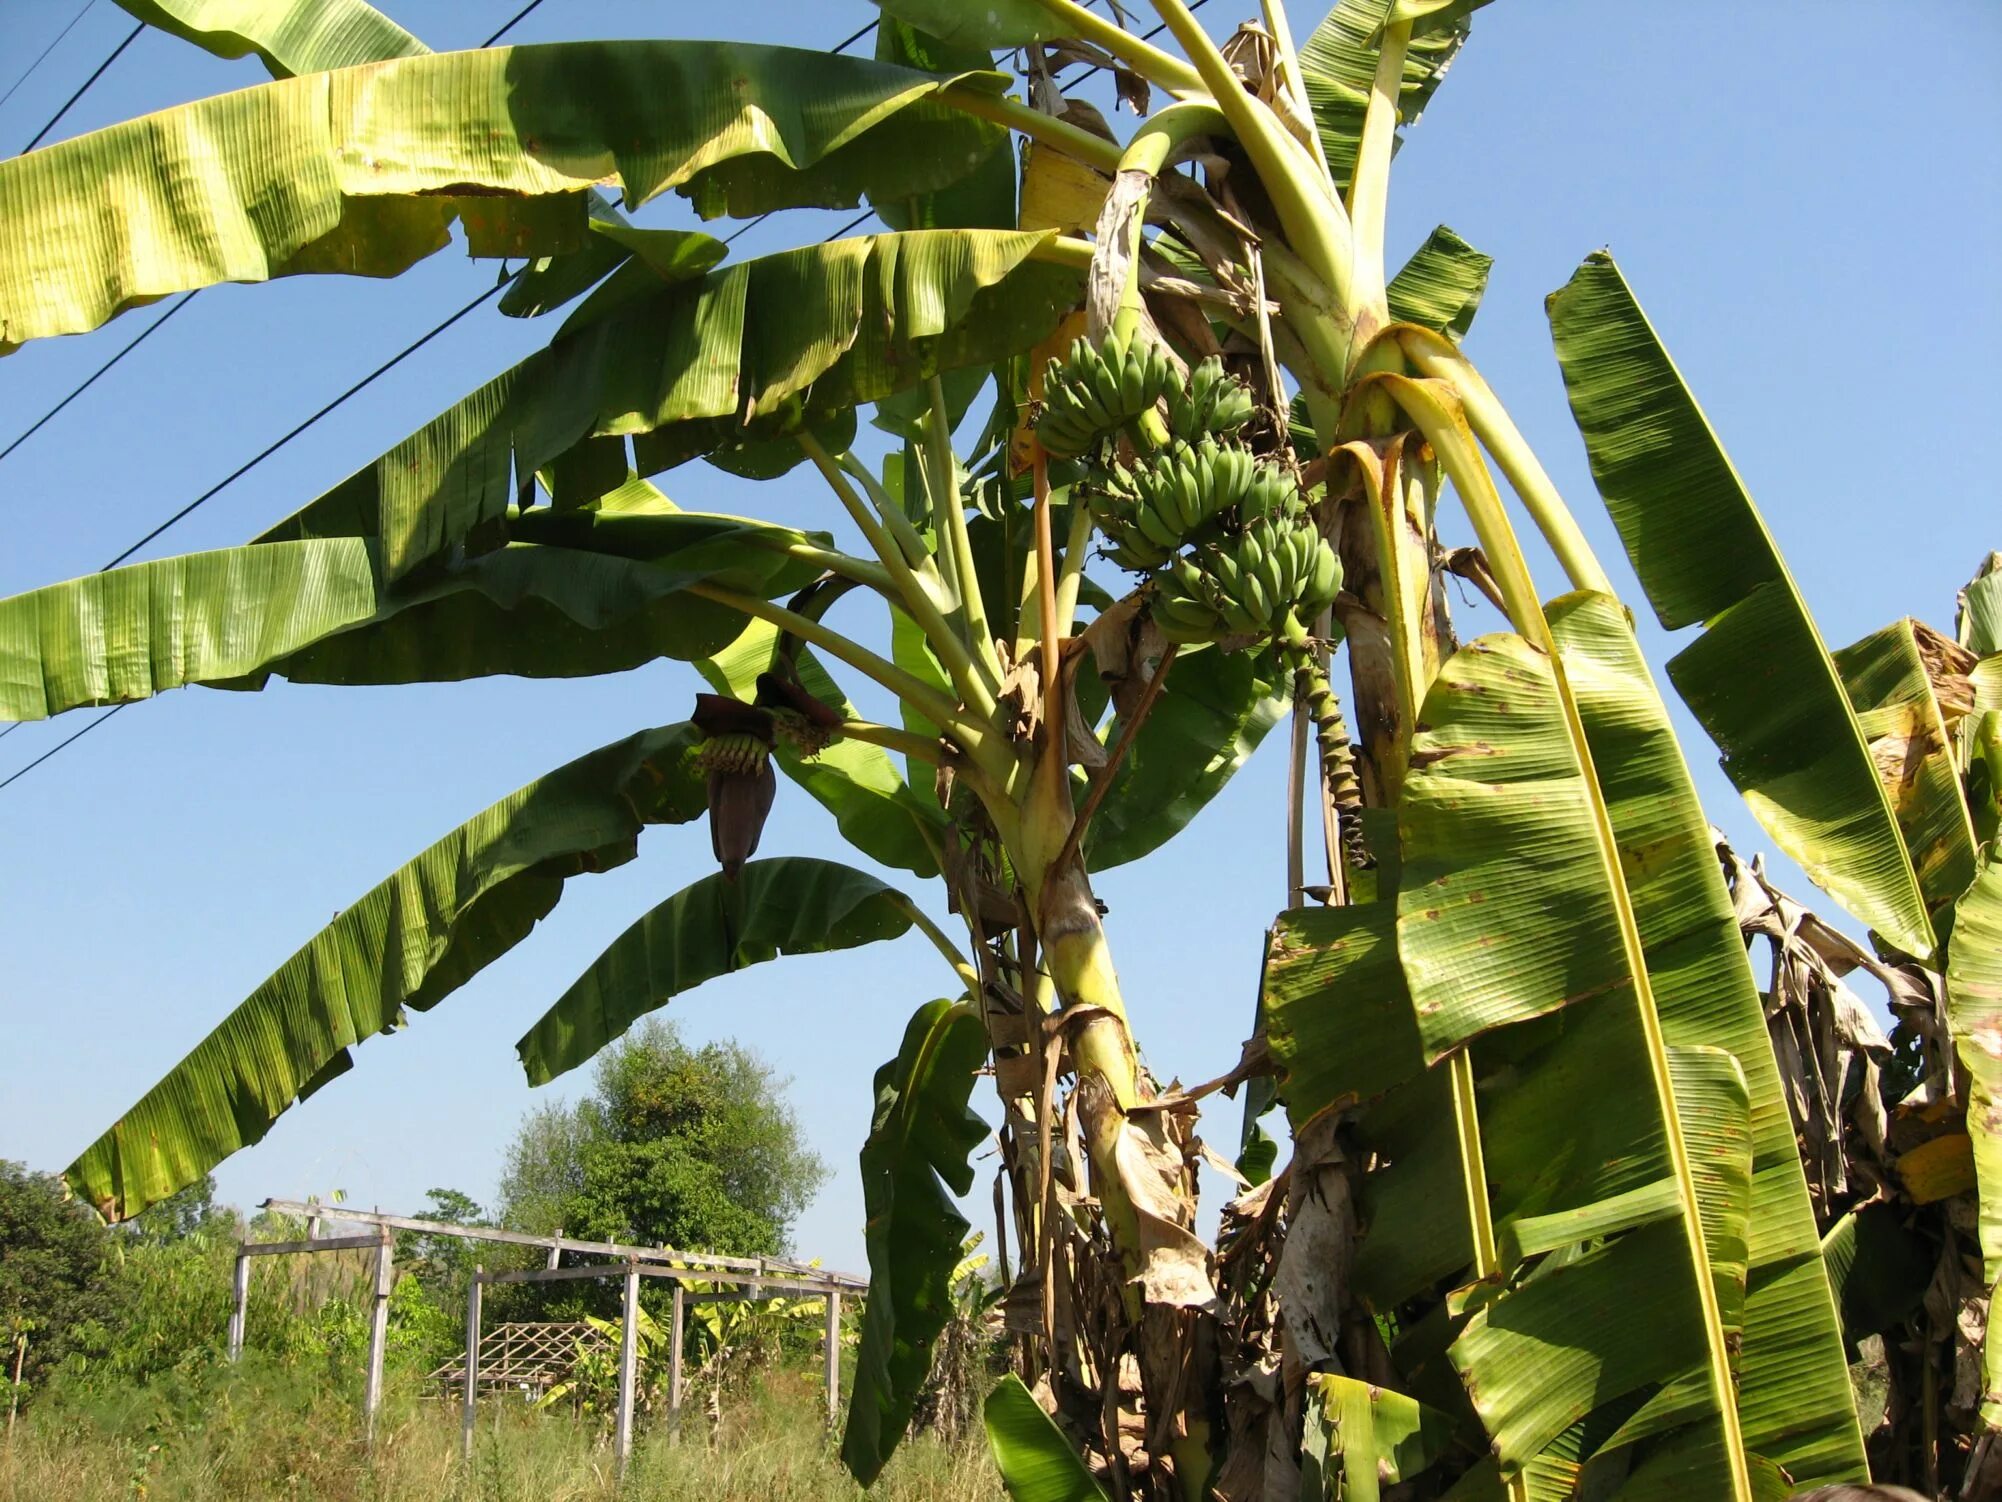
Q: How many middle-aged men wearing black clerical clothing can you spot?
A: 0